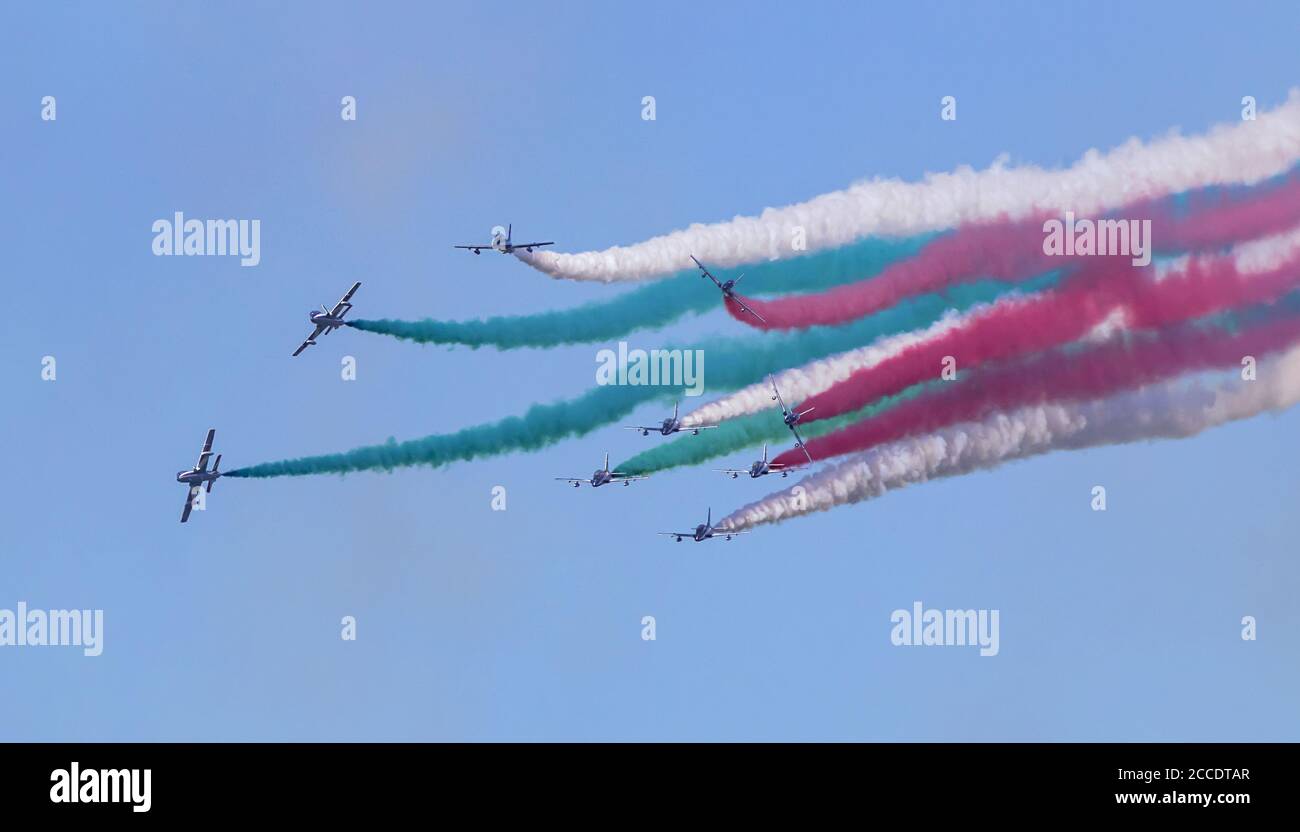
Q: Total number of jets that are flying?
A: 9